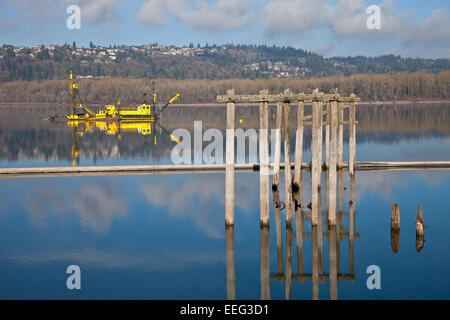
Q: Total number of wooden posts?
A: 13